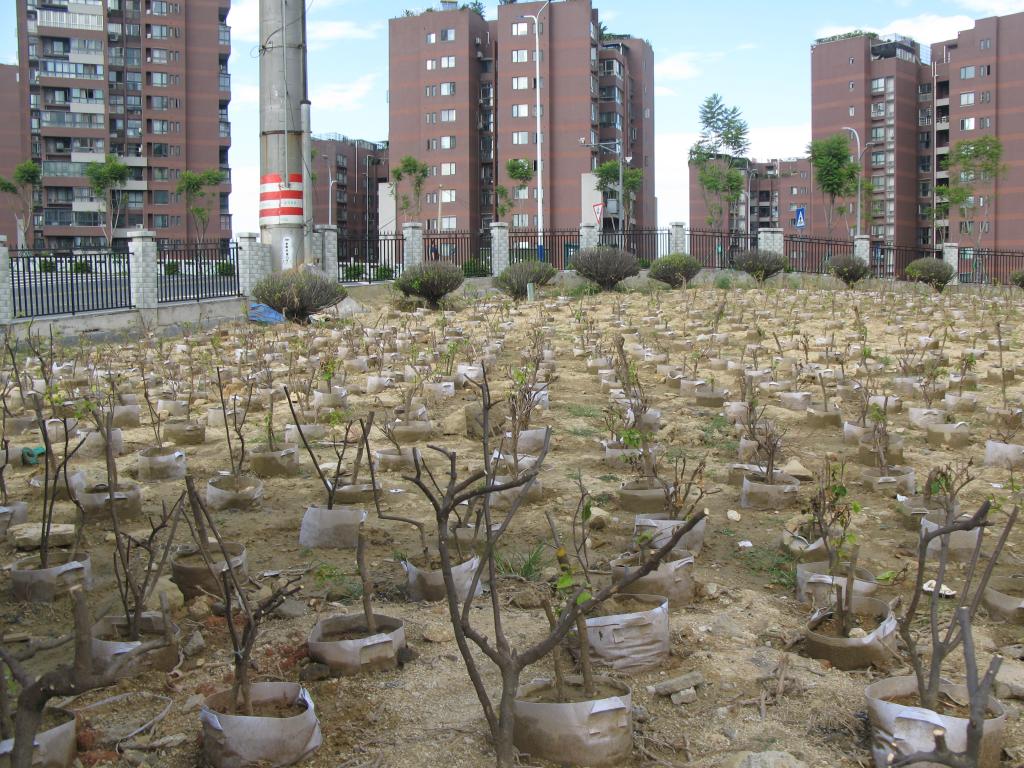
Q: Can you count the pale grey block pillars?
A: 11